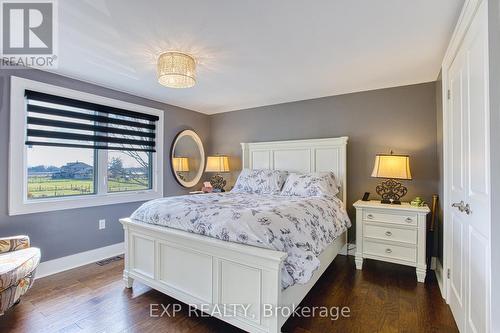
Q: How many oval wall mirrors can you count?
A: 1